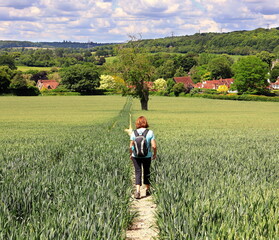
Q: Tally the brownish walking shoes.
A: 2